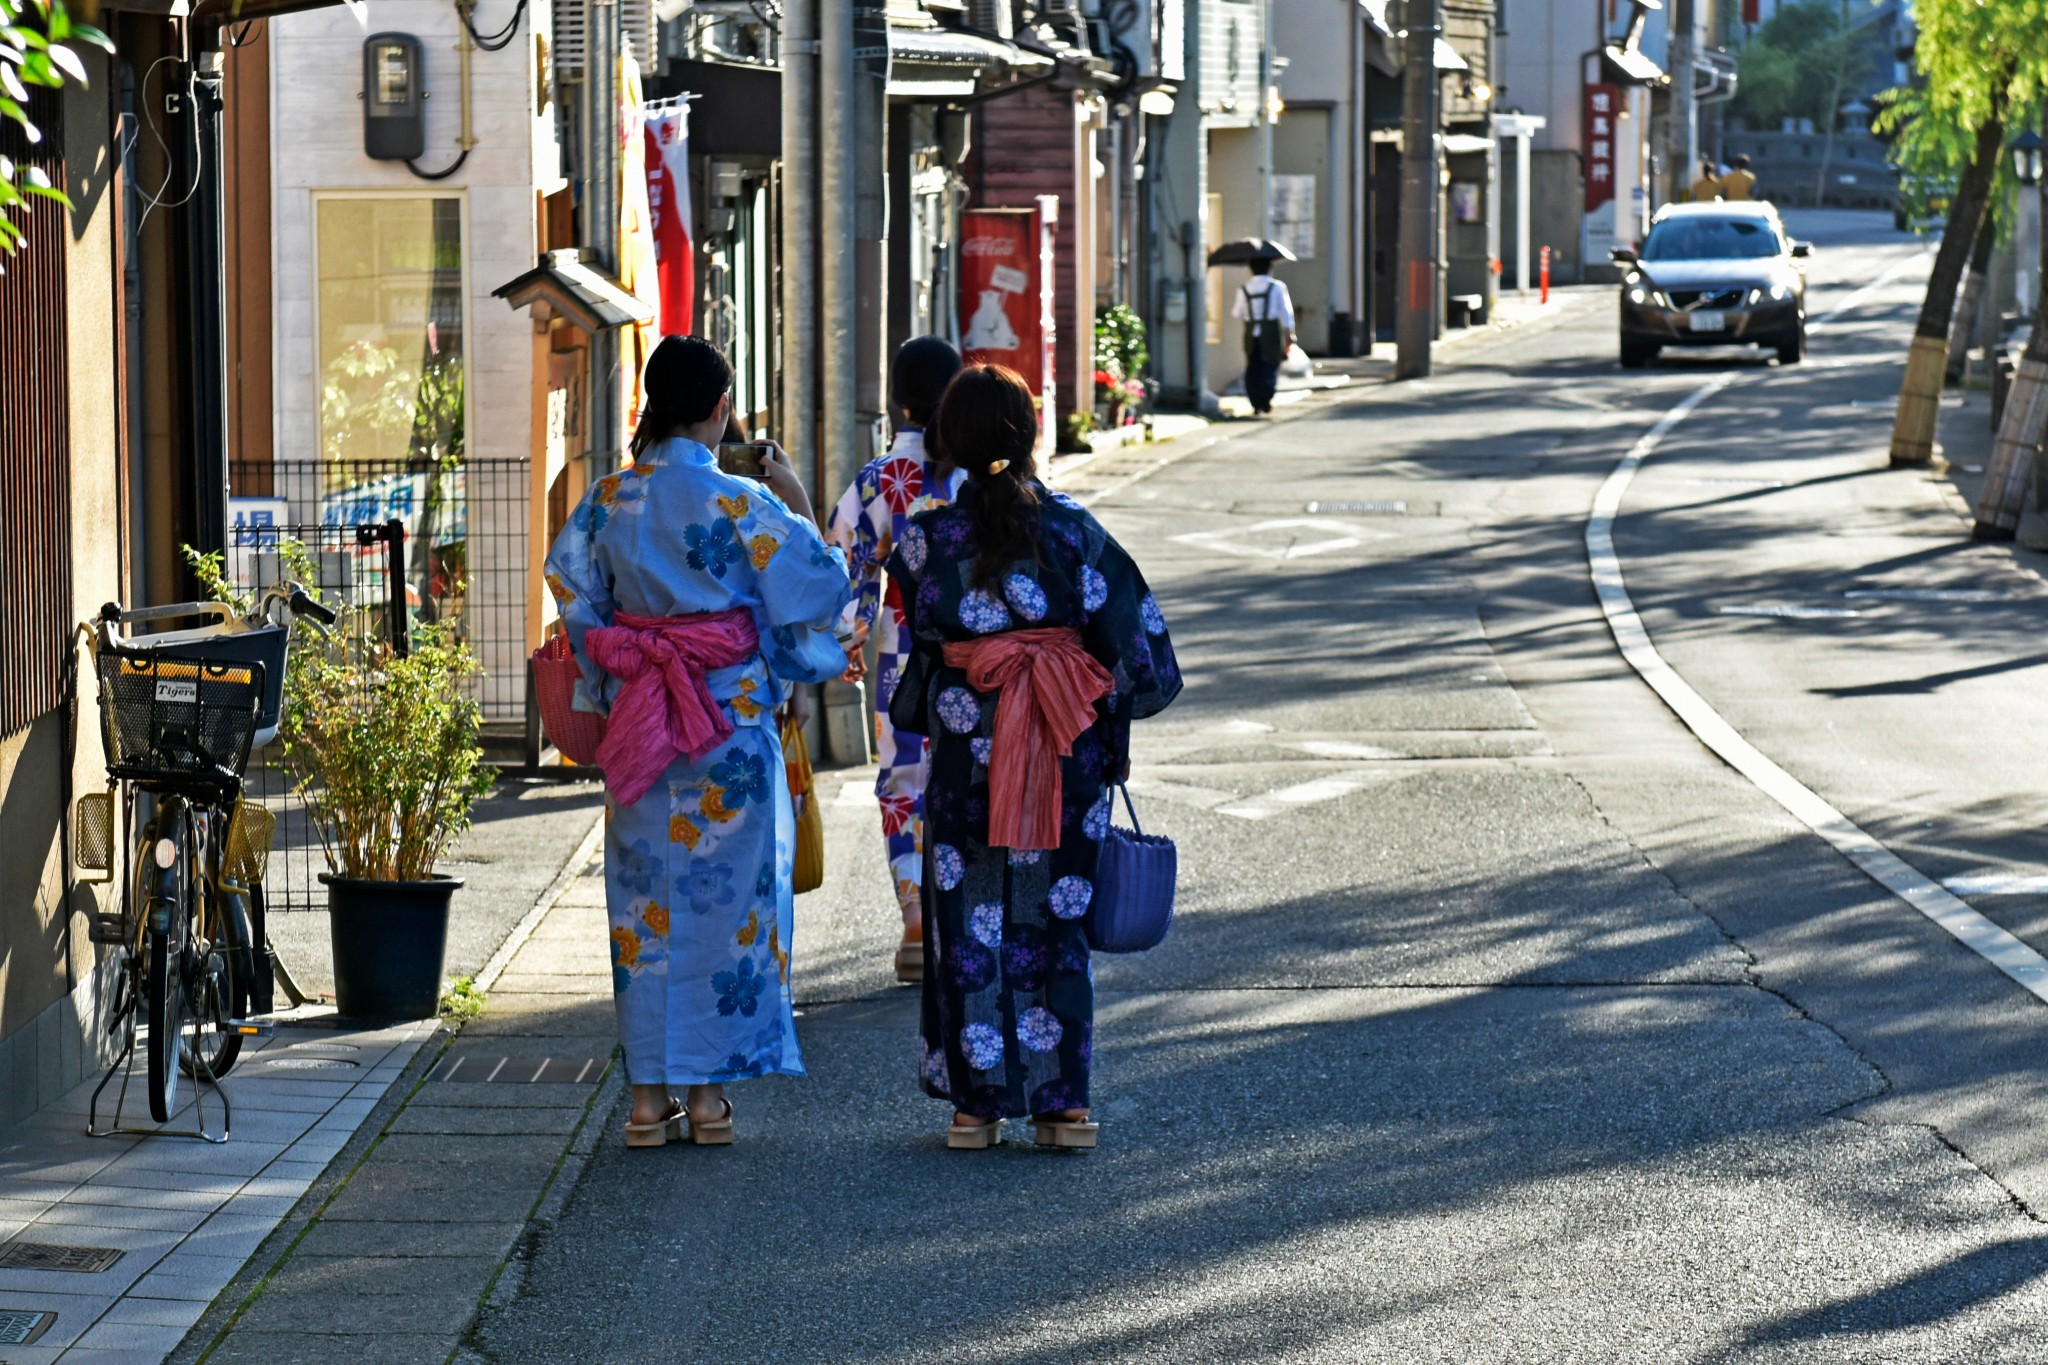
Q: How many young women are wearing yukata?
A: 3